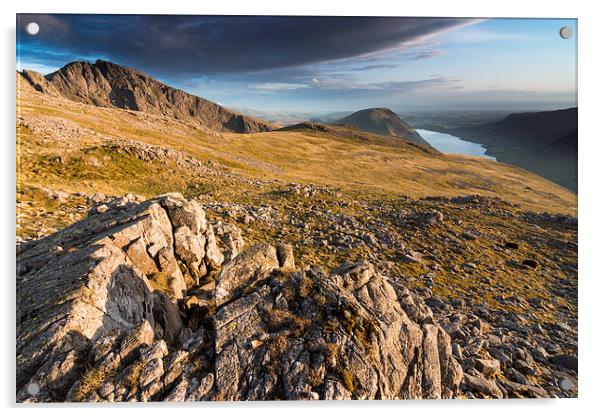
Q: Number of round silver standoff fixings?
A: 4